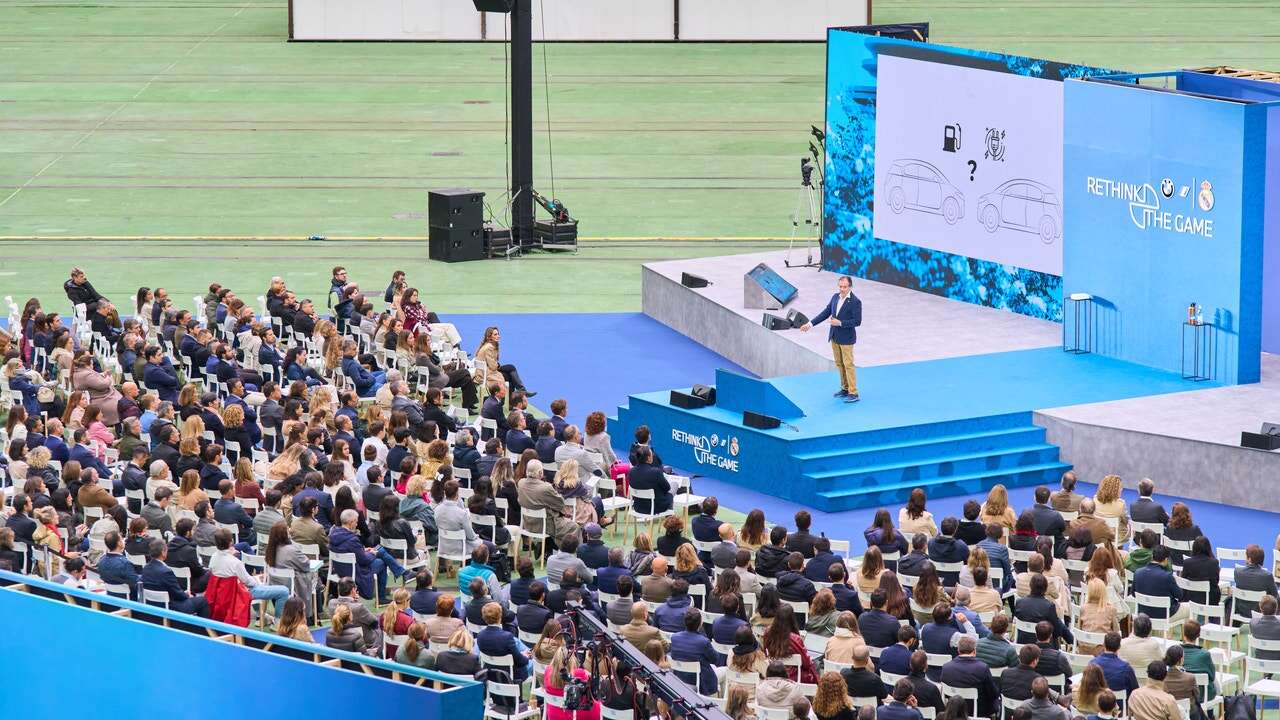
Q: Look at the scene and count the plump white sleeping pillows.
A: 0